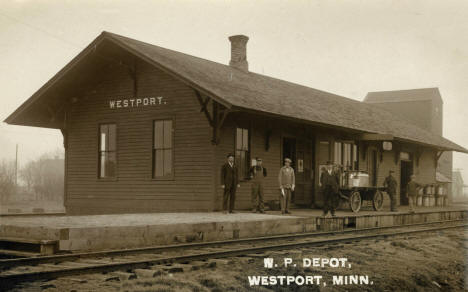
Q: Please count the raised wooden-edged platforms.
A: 1